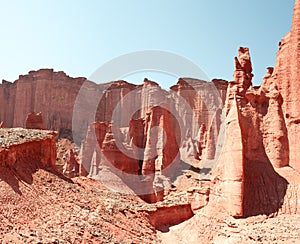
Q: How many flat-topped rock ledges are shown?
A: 2